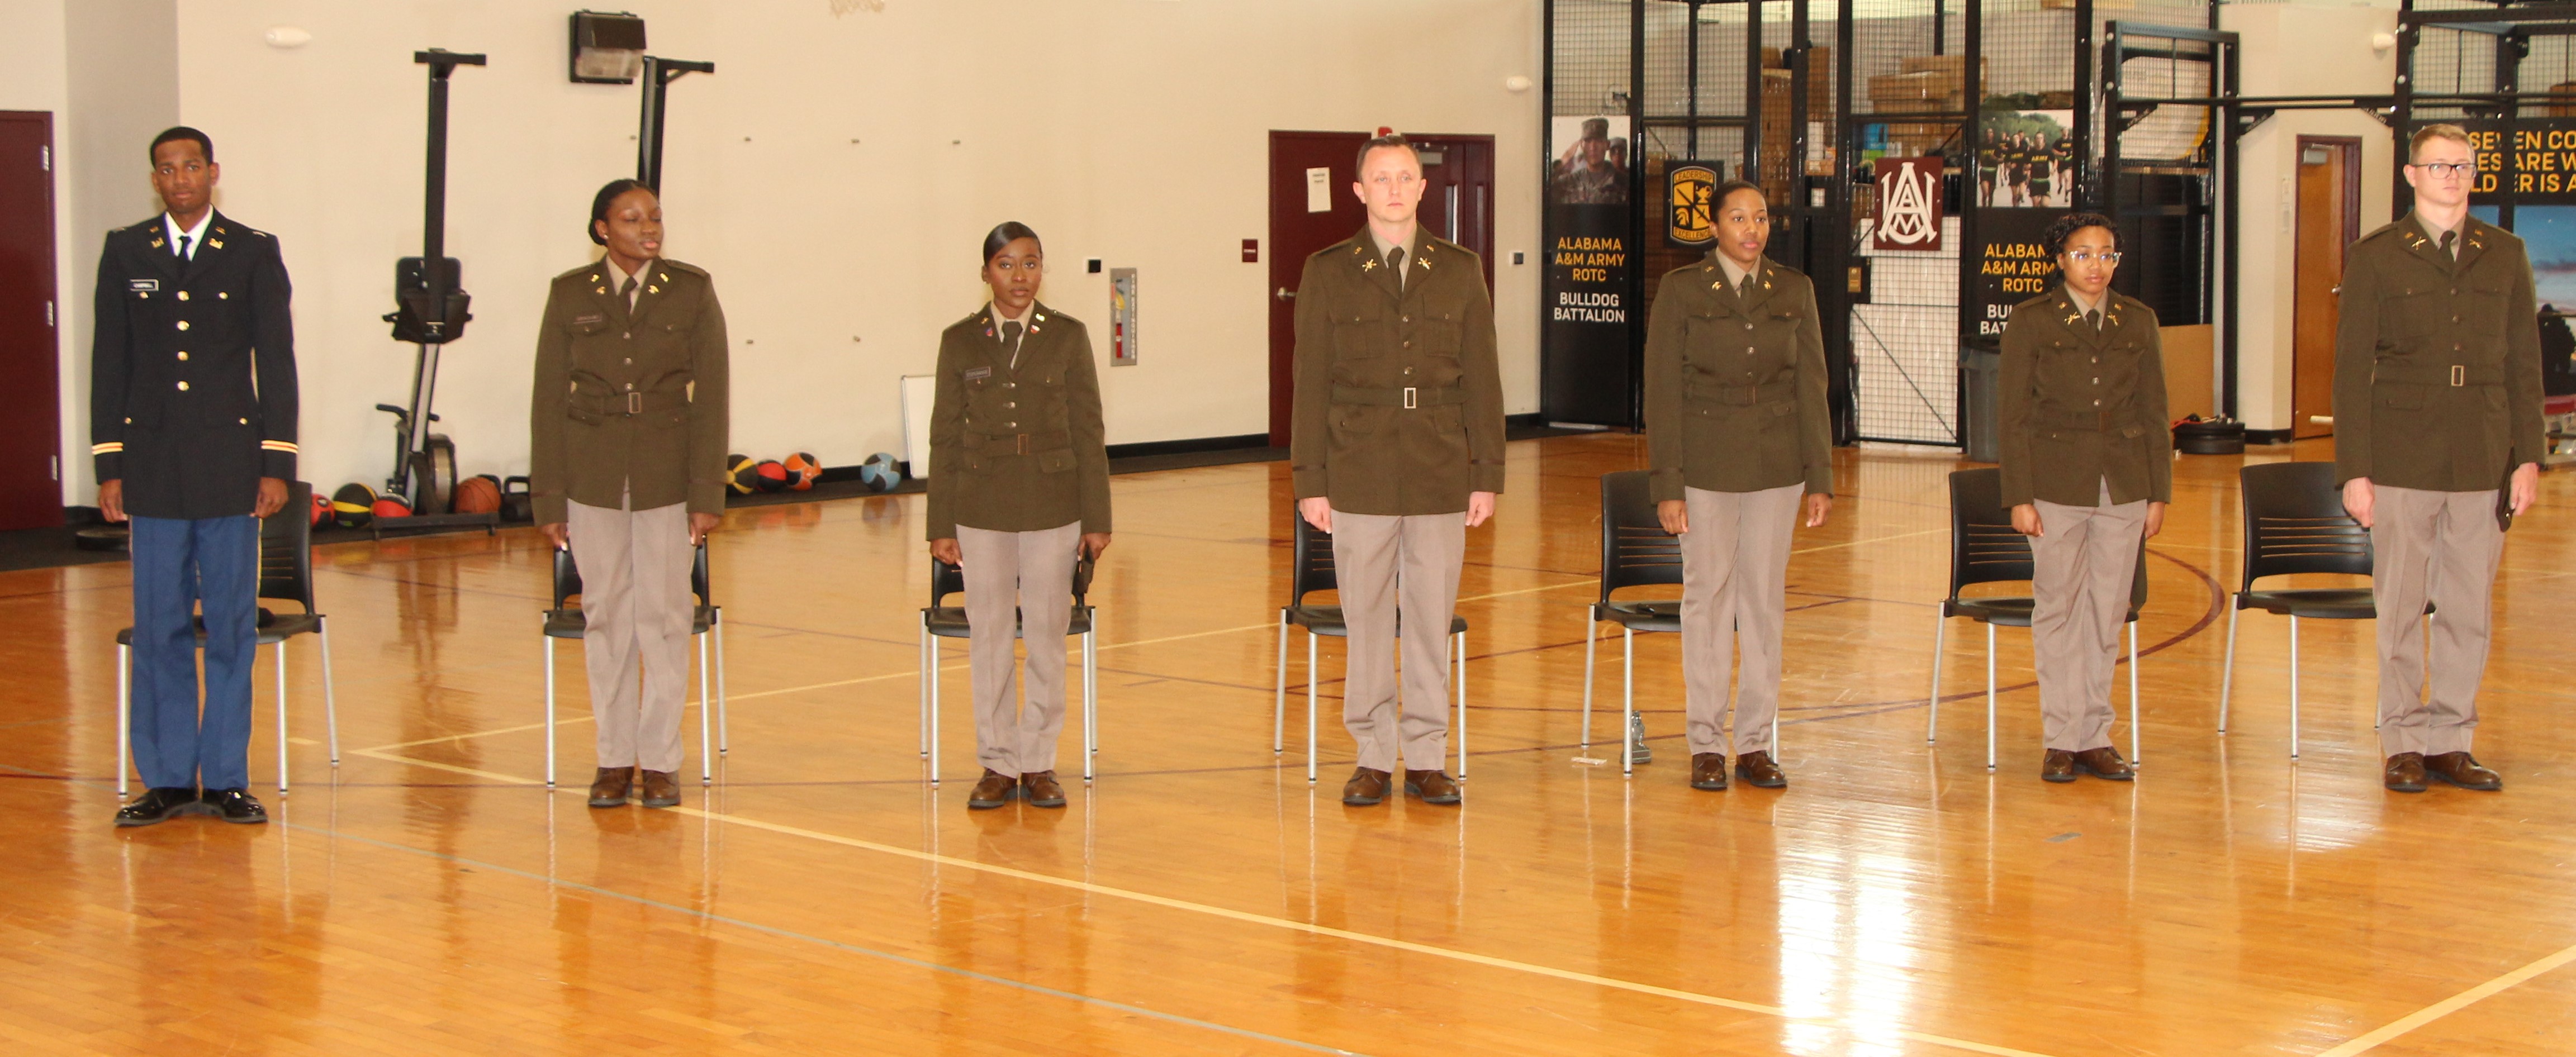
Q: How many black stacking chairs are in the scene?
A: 7